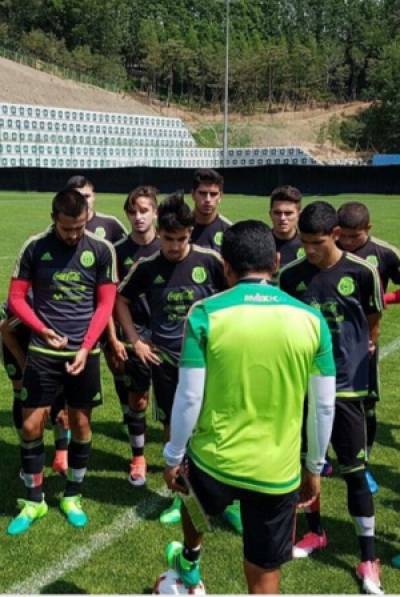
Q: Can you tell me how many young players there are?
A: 8